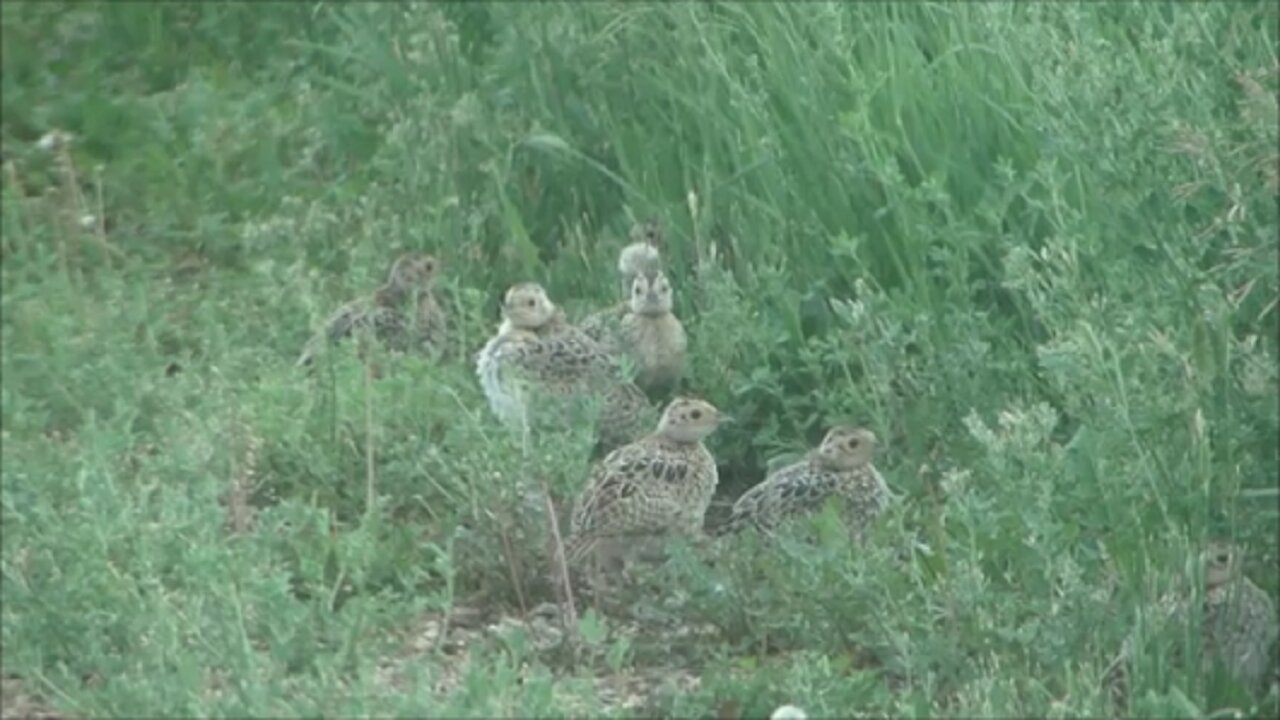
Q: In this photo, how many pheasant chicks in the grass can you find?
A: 7